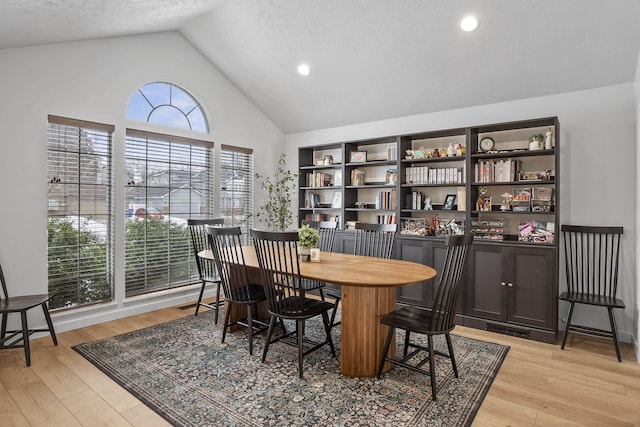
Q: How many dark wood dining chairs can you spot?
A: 8